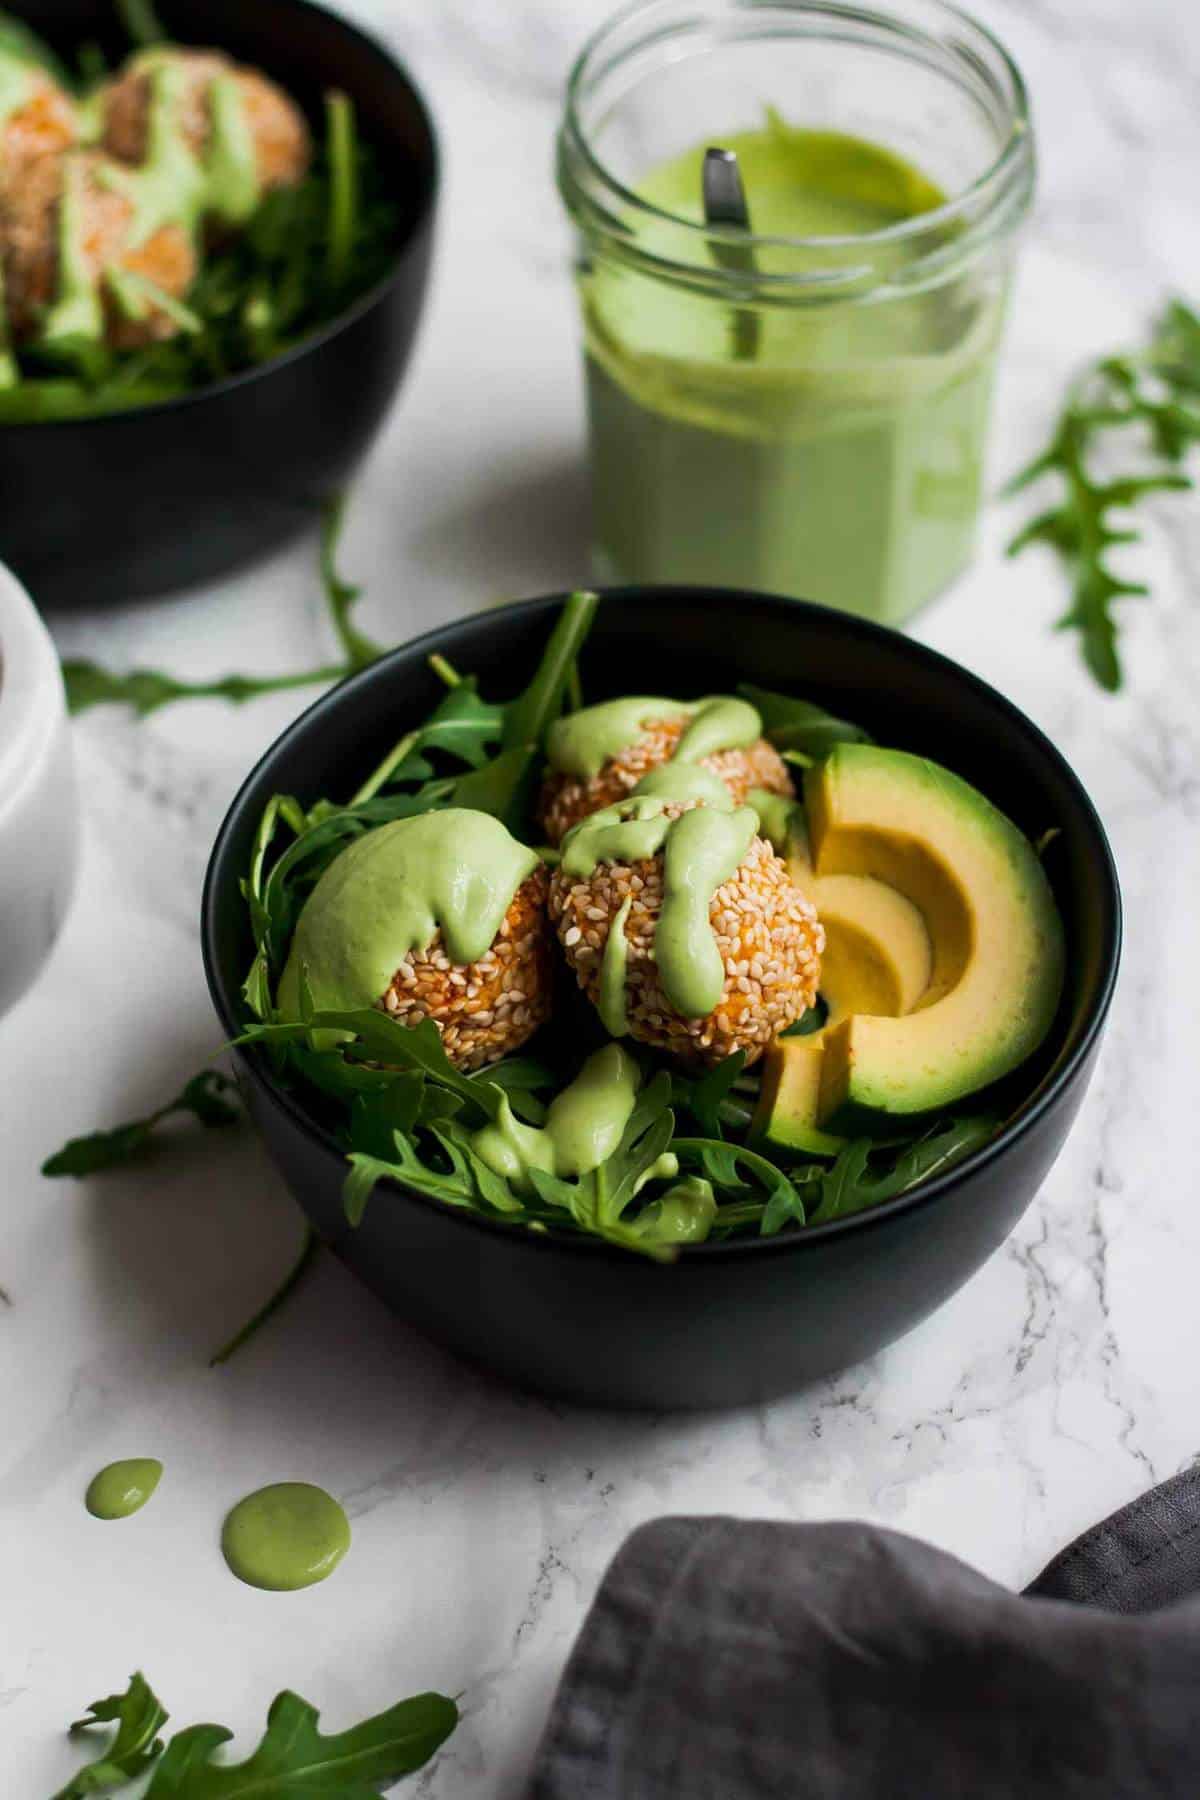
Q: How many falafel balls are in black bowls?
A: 6